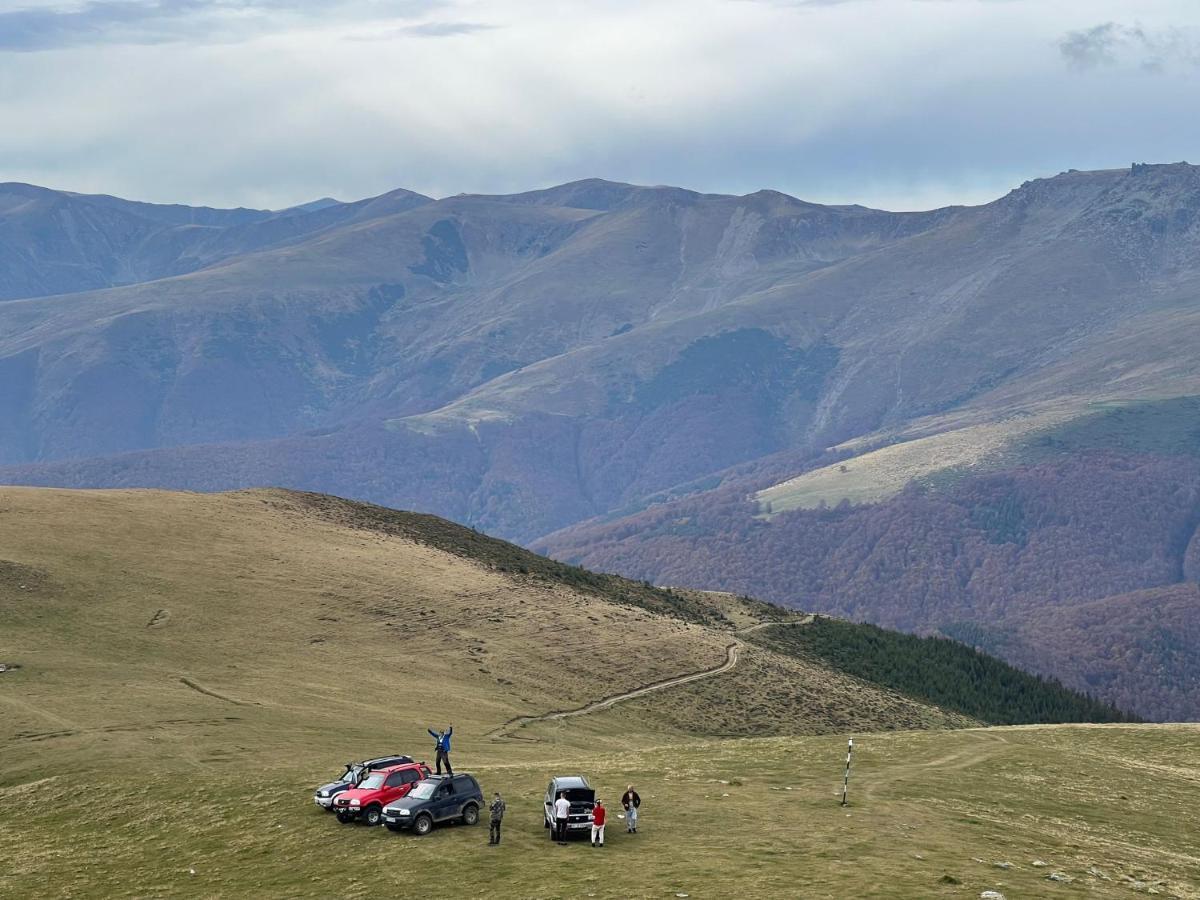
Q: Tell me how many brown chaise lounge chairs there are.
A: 0